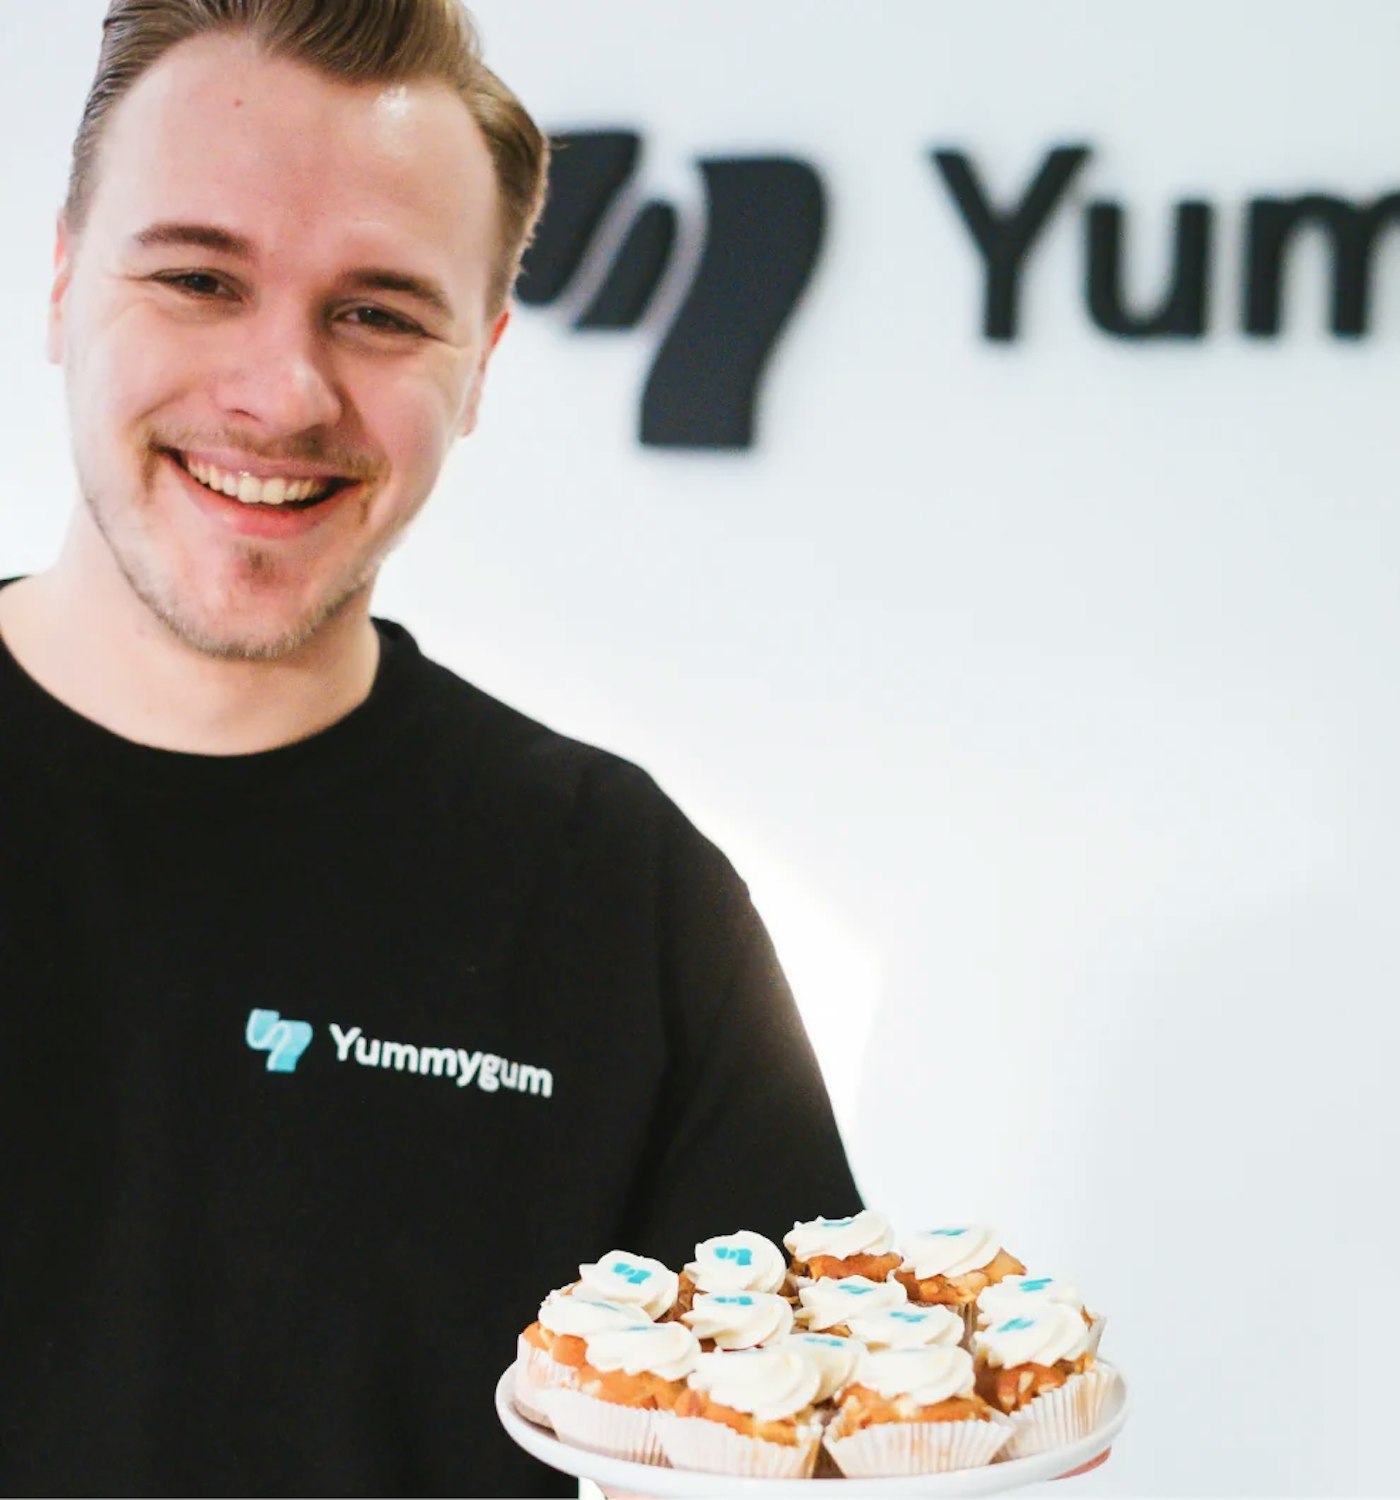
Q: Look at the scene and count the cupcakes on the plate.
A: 14